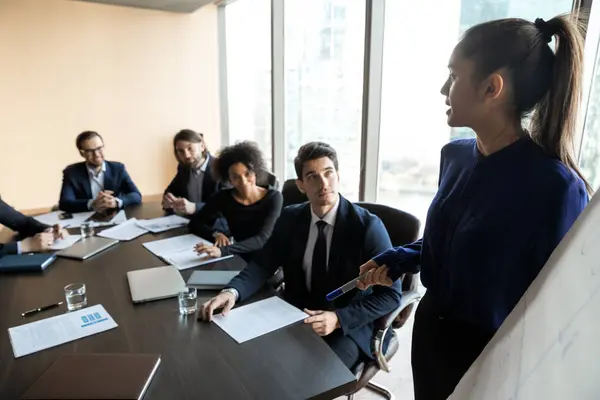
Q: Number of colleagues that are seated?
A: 5